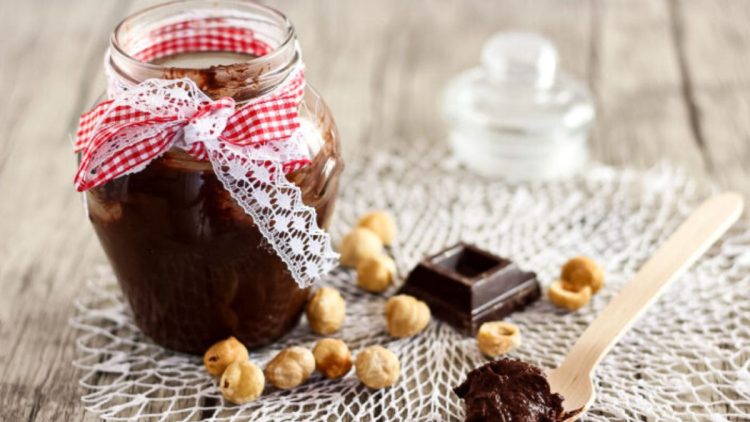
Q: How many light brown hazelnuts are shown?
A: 13